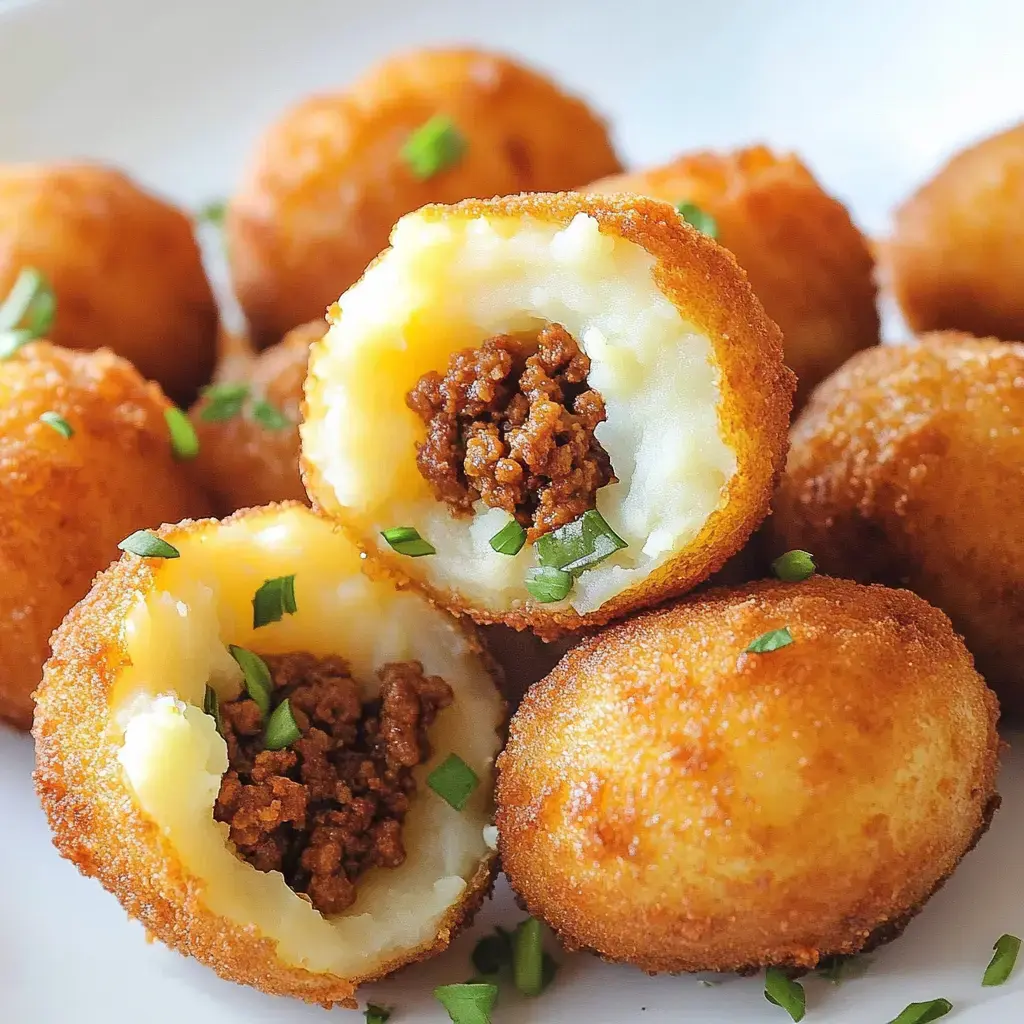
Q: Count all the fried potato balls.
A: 10